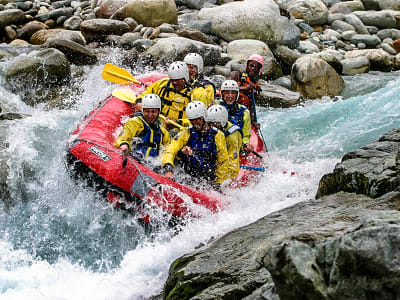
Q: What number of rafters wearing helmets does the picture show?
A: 7